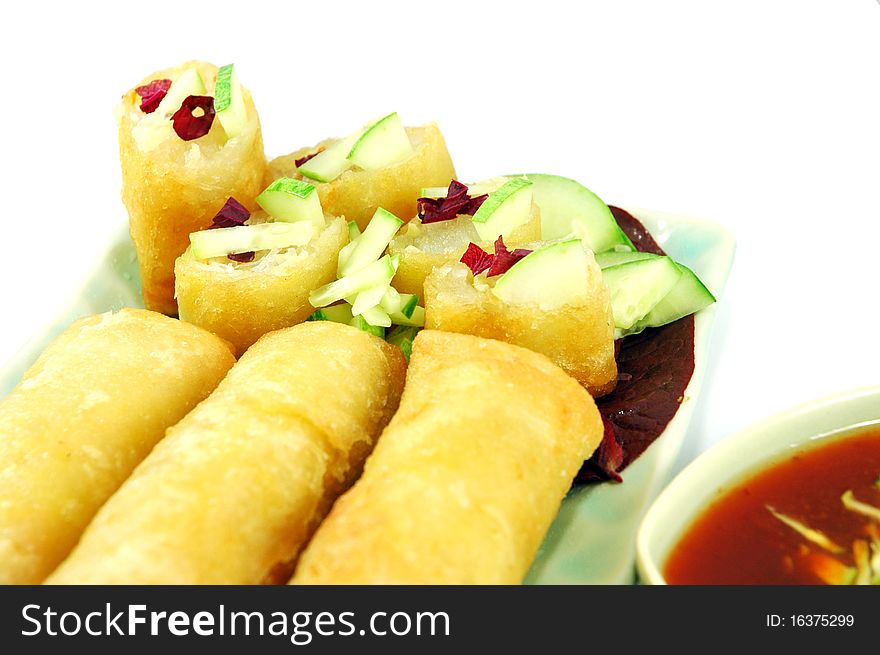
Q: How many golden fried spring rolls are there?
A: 8